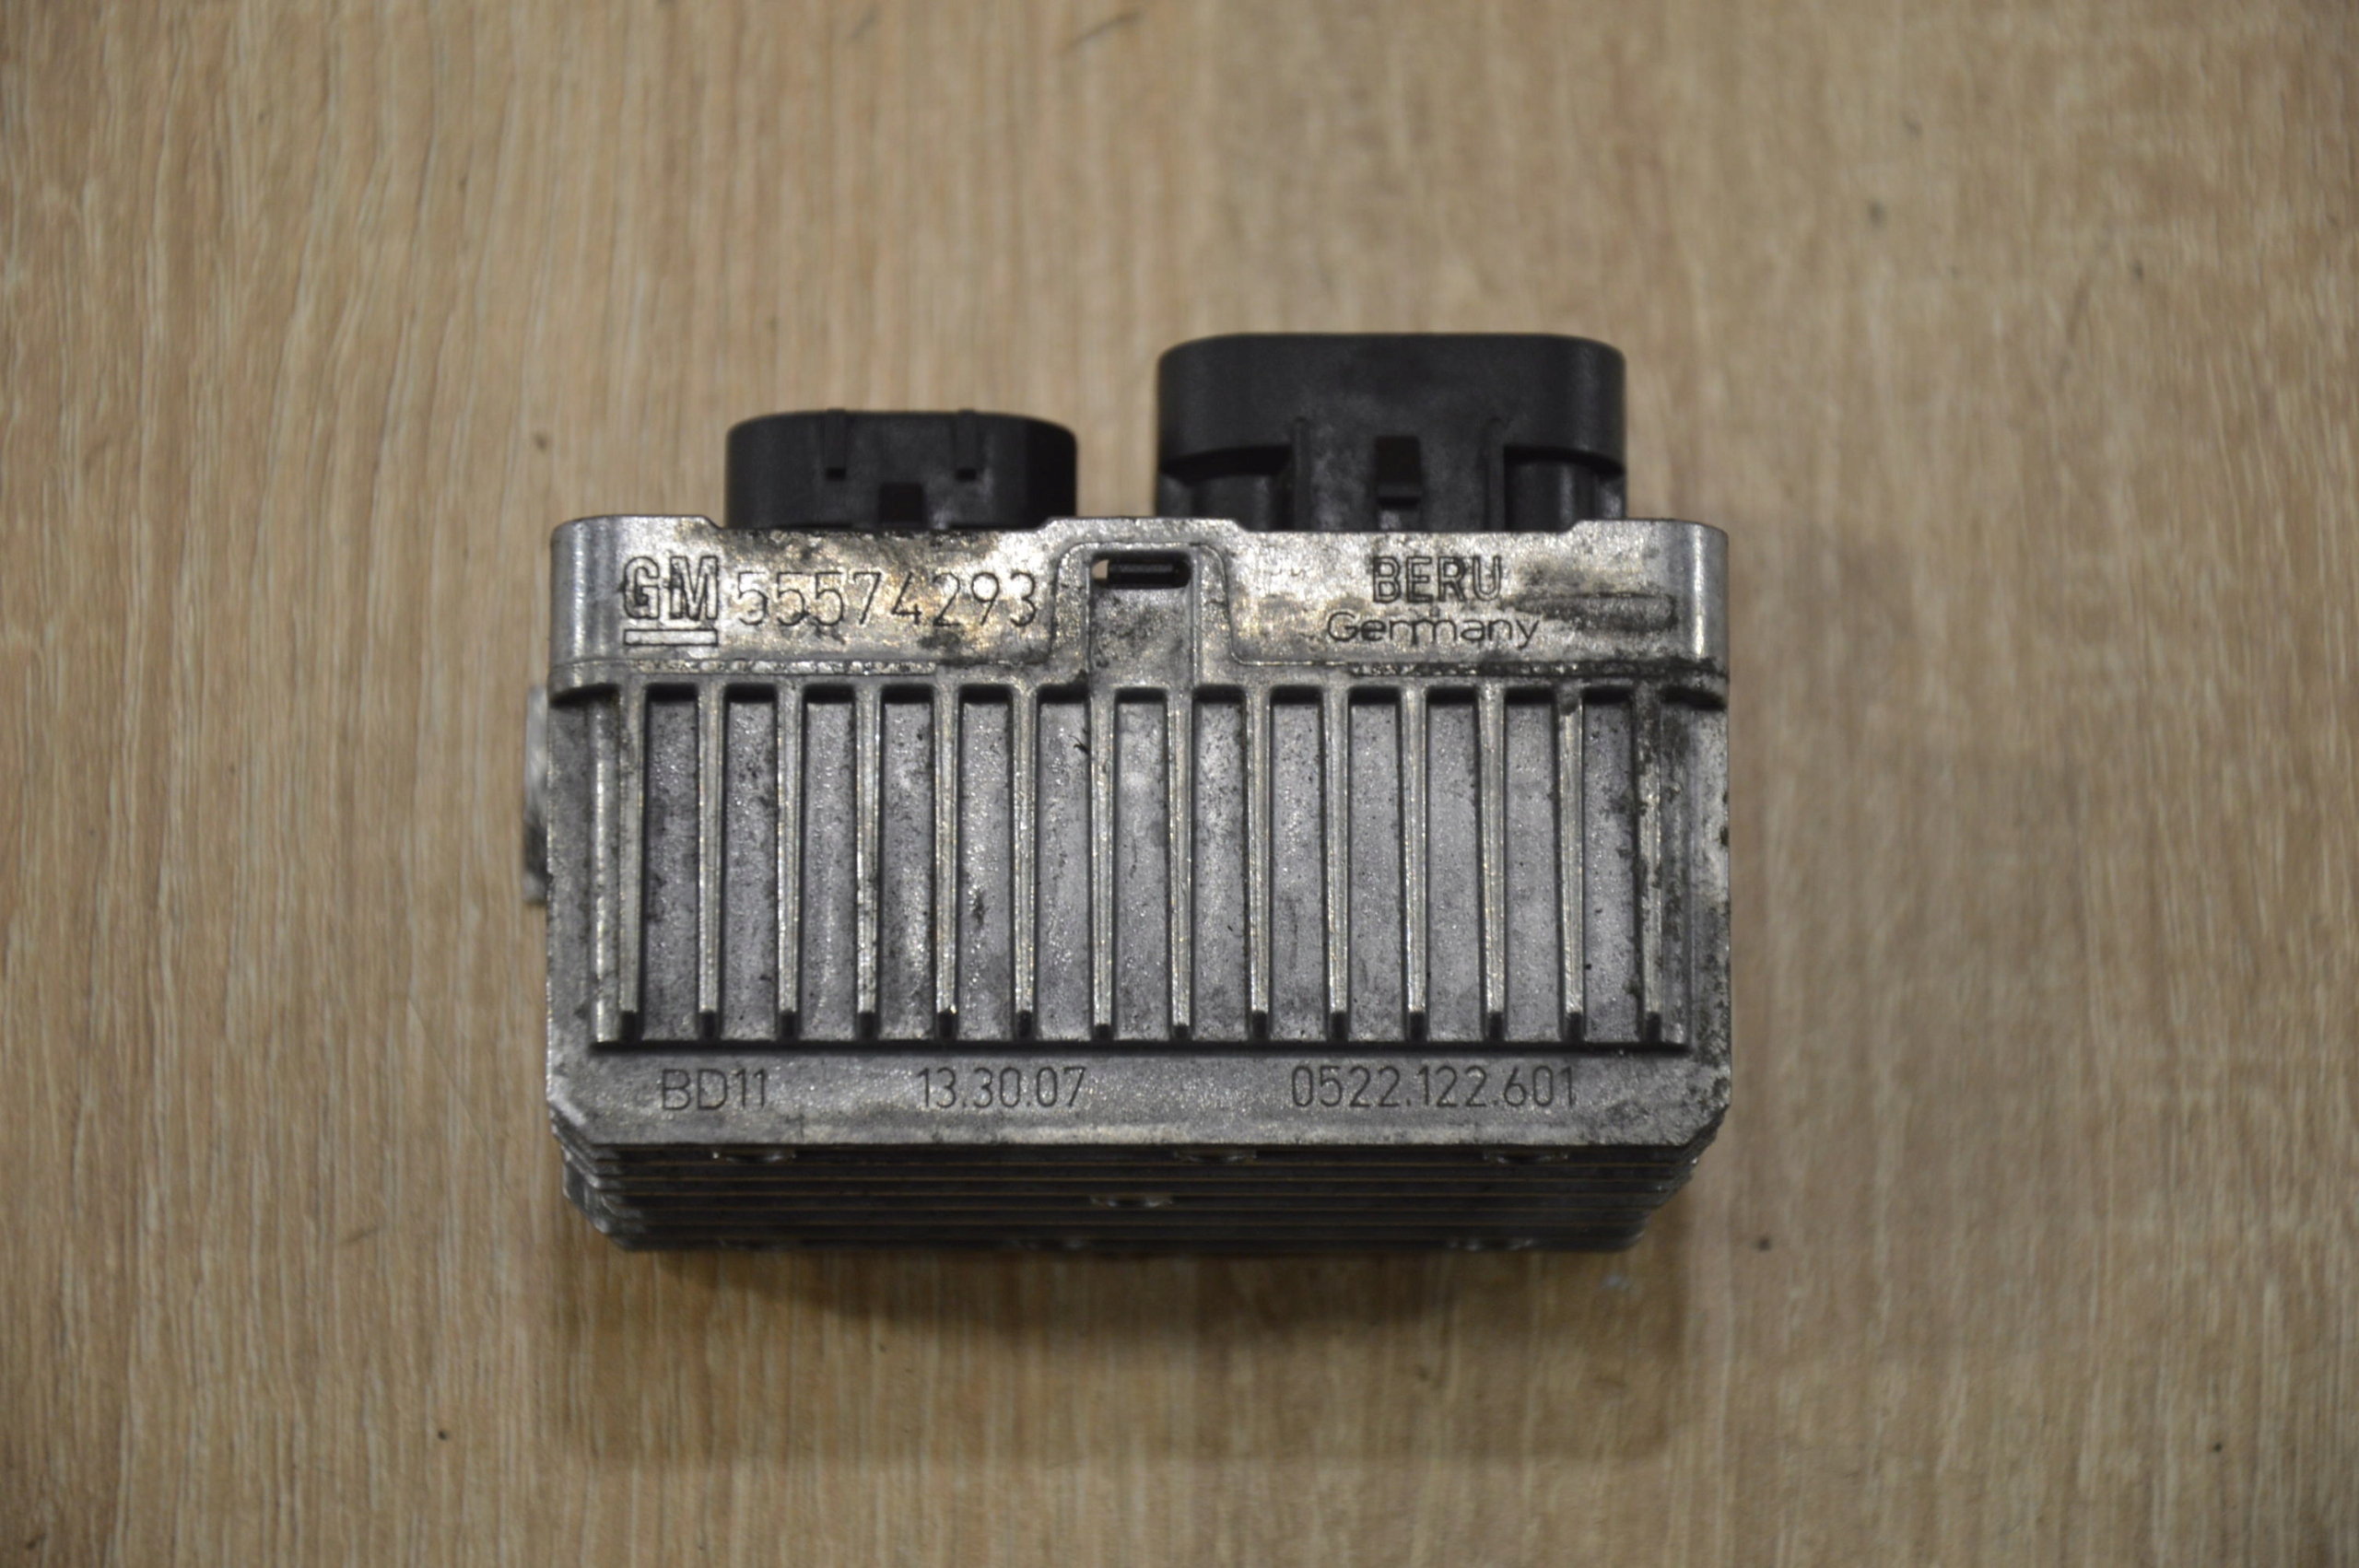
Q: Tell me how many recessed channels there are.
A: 13